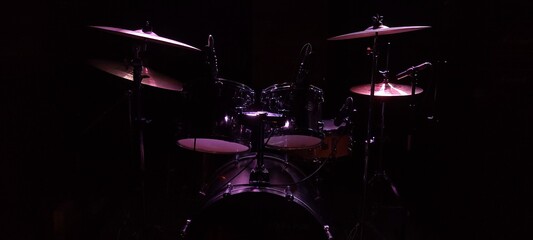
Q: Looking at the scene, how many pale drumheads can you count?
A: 2